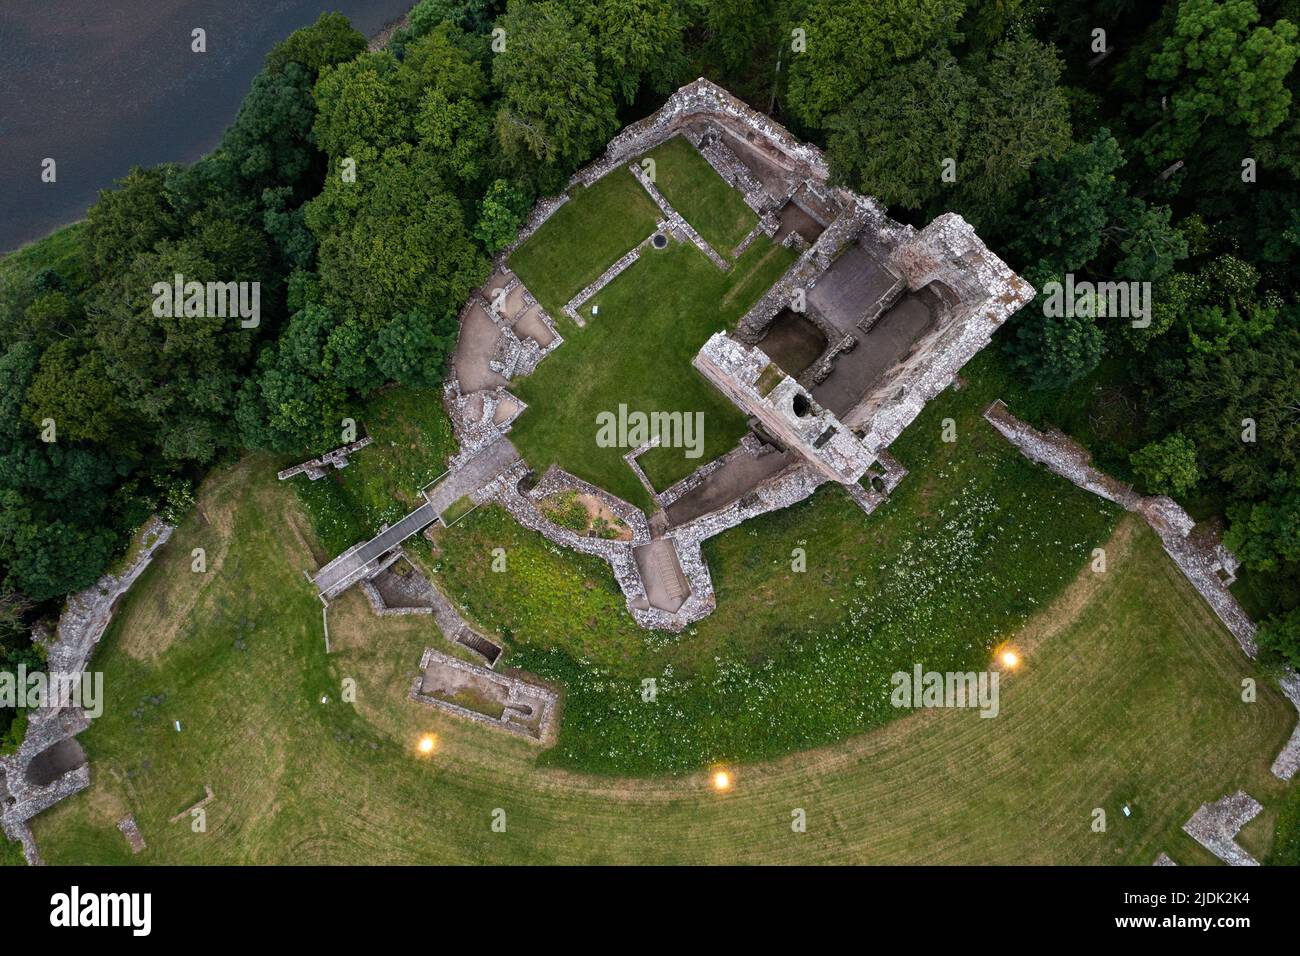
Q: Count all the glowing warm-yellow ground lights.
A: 3